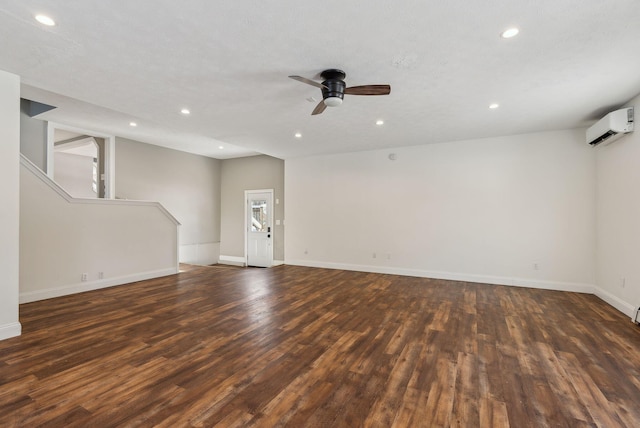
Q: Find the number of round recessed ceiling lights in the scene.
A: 8